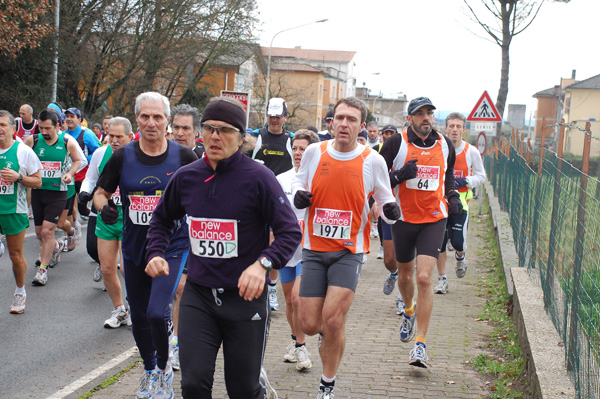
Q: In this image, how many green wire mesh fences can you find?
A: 1